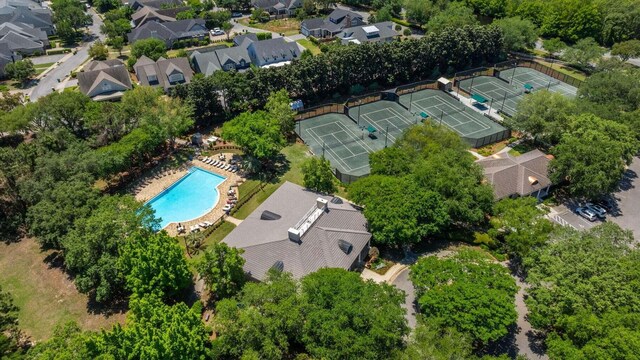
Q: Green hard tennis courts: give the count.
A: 5